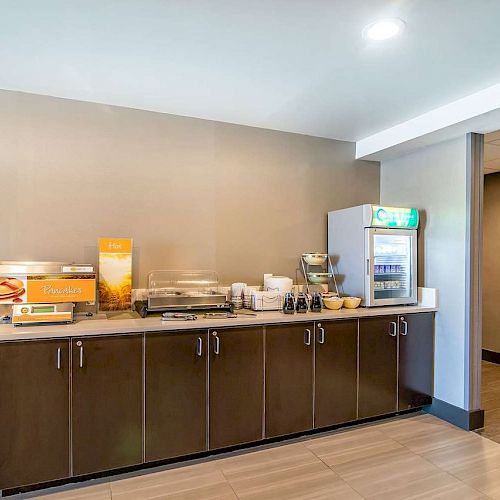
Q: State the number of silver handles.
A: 8